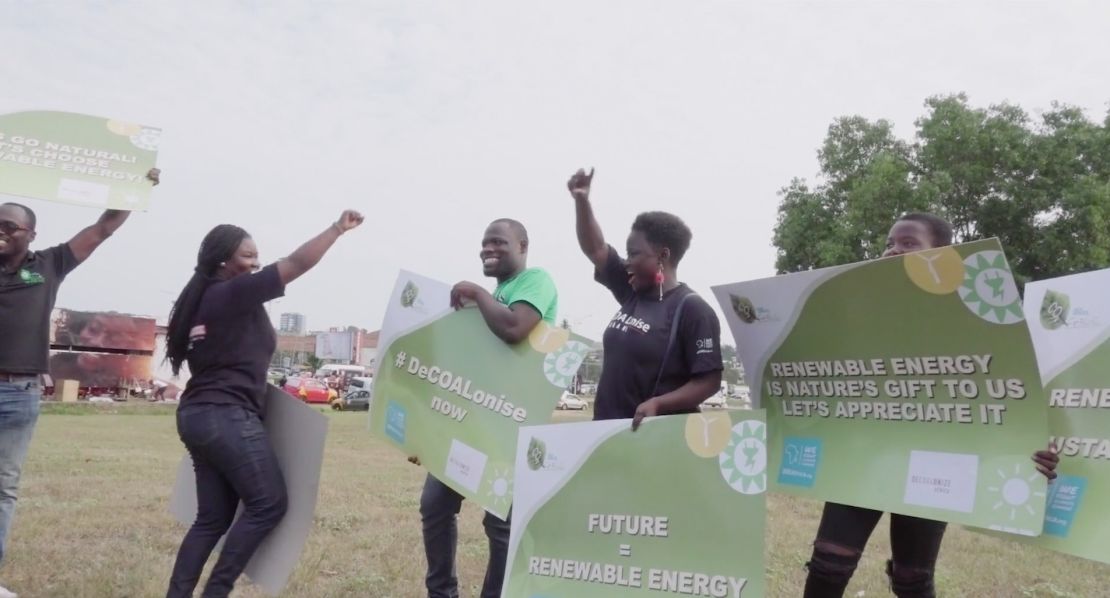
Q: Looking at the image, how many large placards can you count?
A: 6